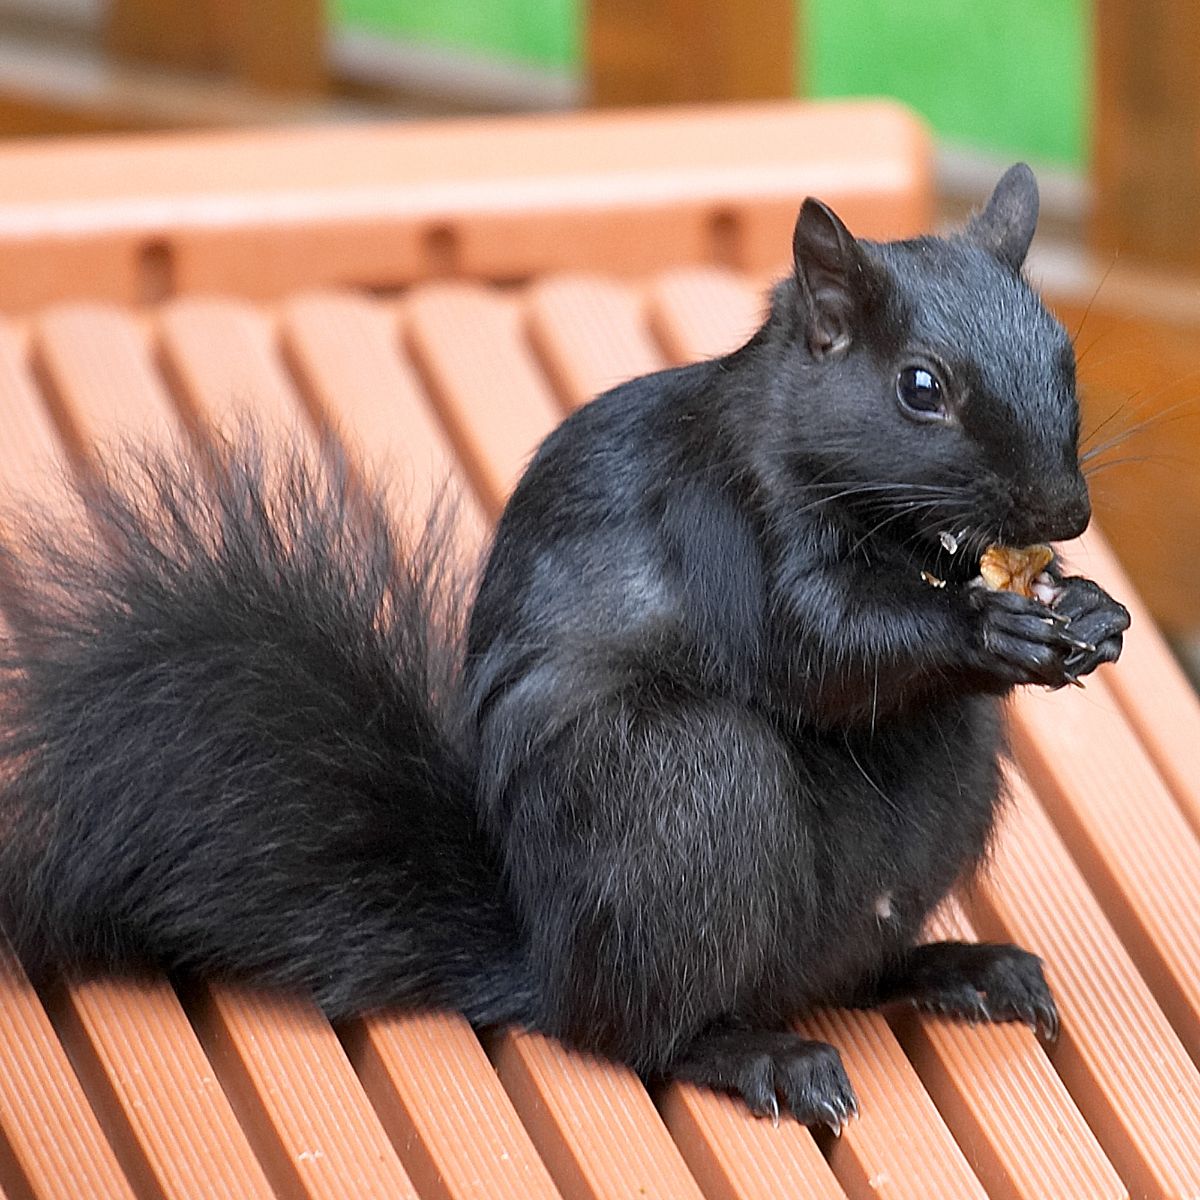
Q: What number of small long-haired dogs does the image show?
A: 0